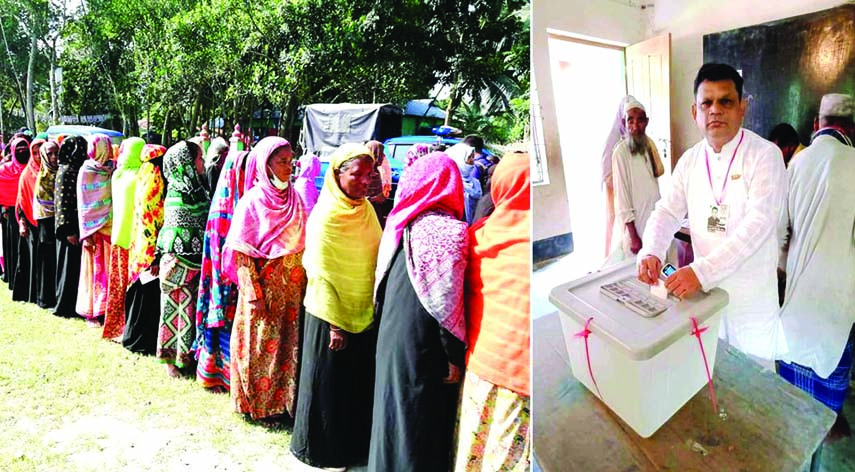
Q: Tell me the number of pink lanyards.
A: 1